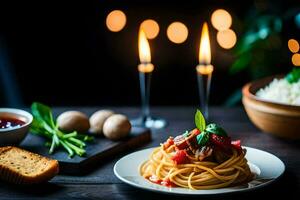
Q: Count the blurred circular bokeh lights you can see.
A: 7